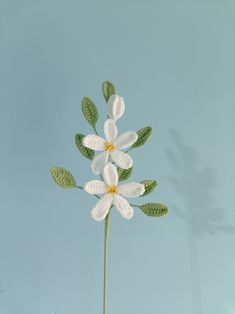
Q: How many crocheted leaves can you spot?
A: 8